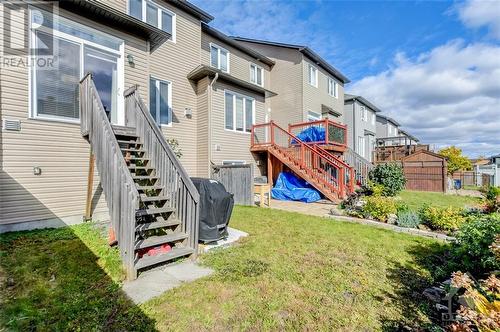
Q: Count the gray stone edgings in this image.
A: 1